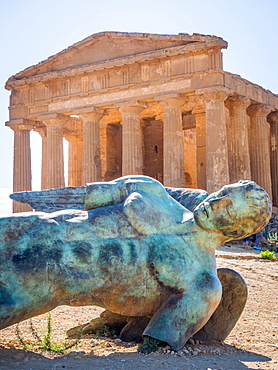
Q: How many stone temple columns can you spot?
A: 11